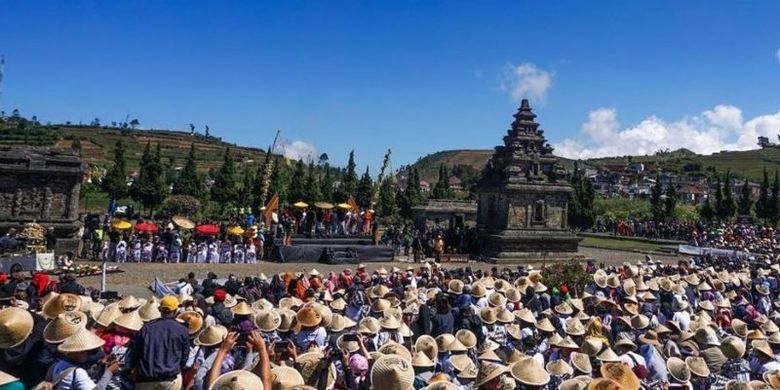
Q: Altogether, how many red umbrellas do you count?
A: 2